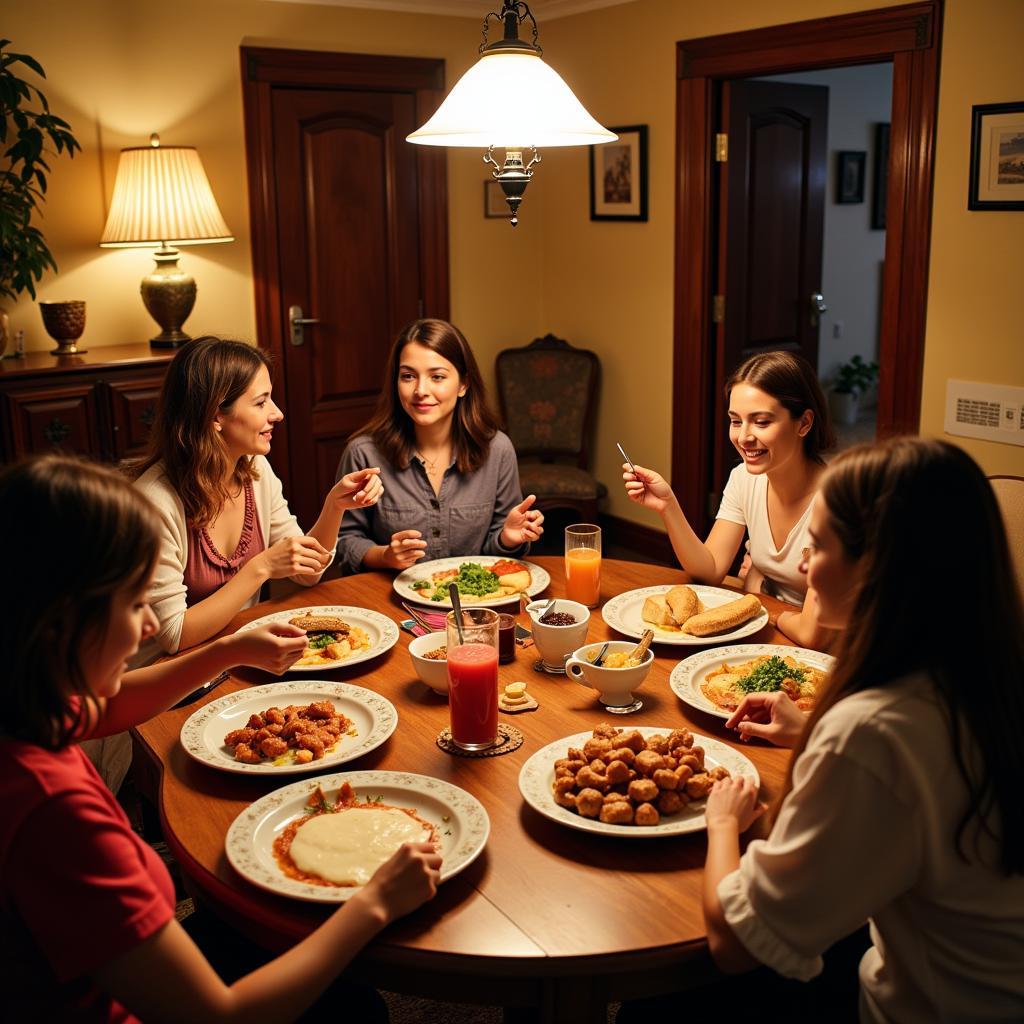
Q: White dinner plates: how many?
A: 7